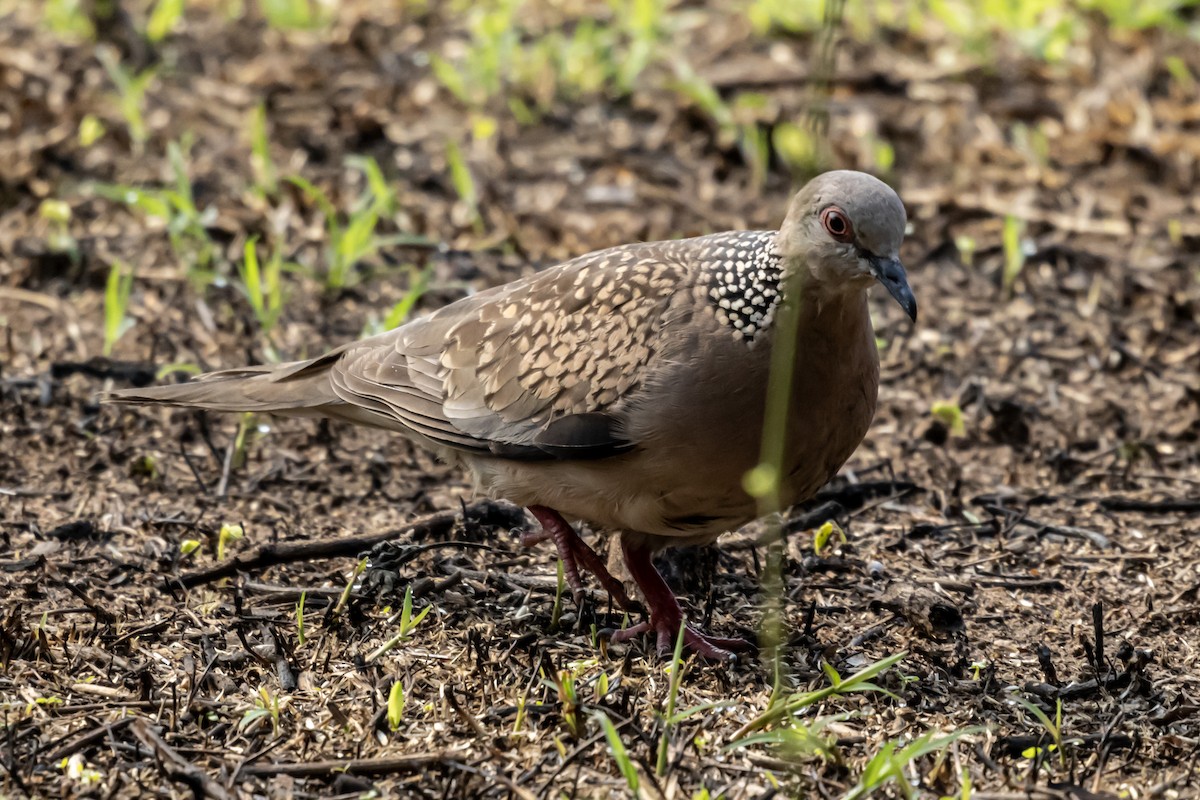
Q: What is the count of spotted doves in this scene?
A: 1